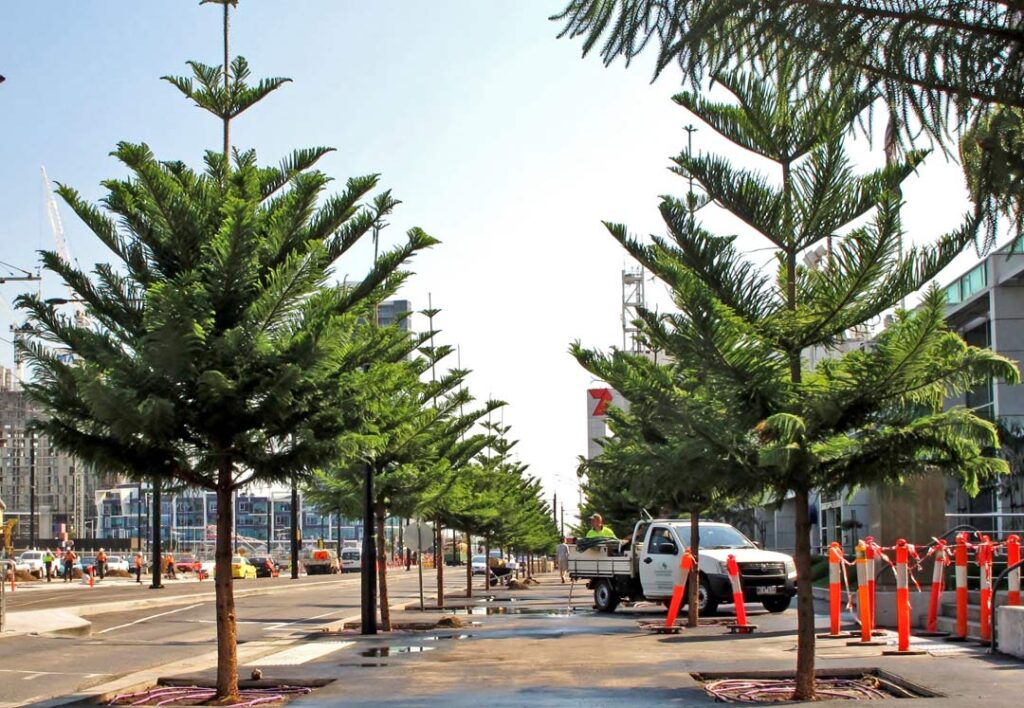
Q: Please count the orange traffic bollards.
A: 10